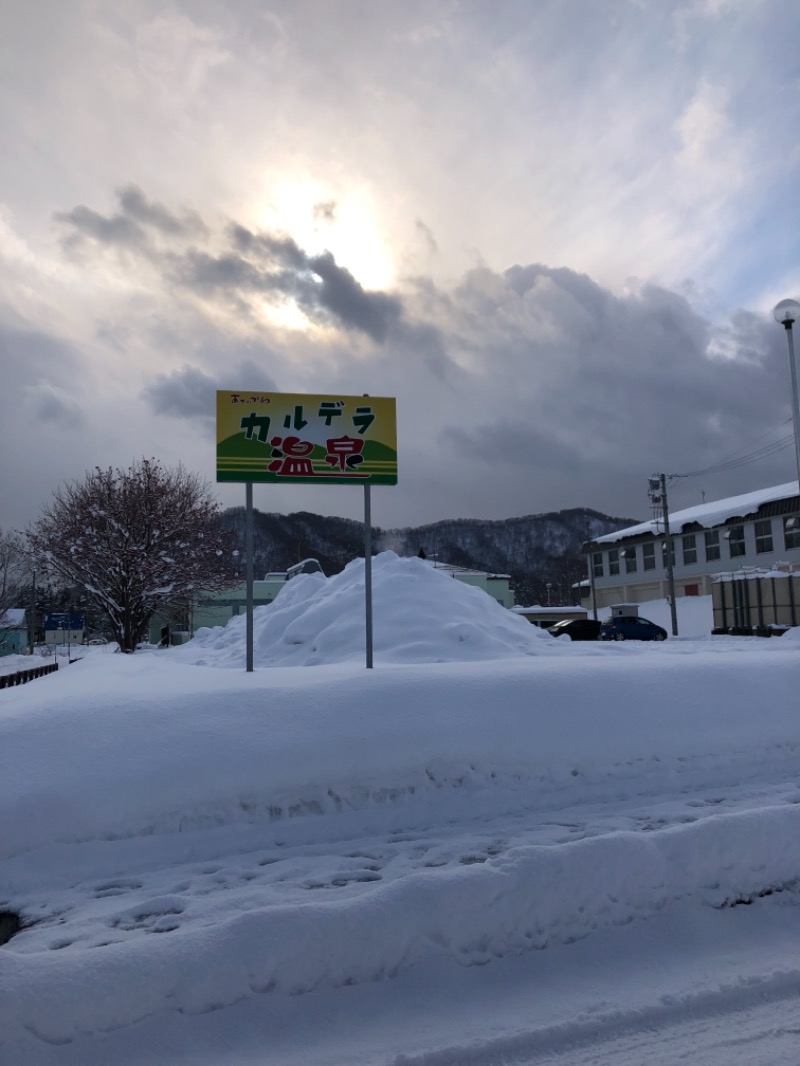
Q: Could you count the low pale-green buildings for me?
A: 2